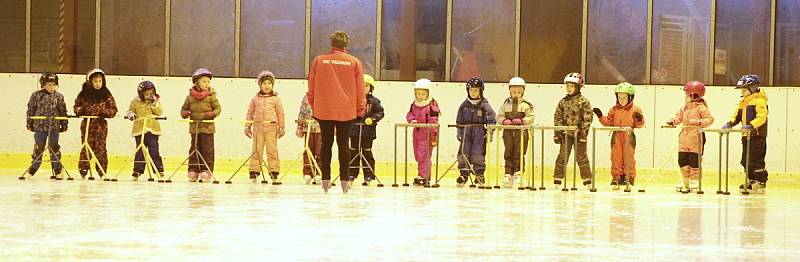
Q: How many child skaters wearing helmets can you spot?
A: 13